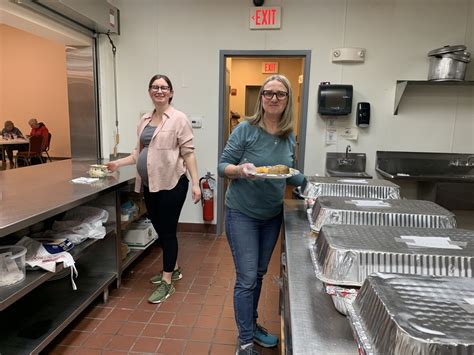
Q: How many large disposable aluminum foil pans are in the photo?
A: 4